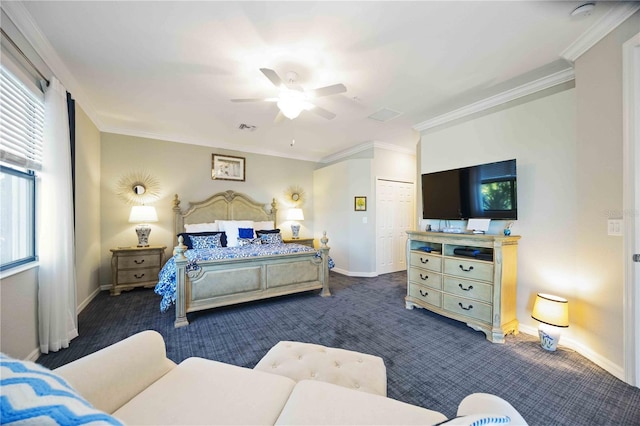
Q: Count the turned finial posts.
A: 4